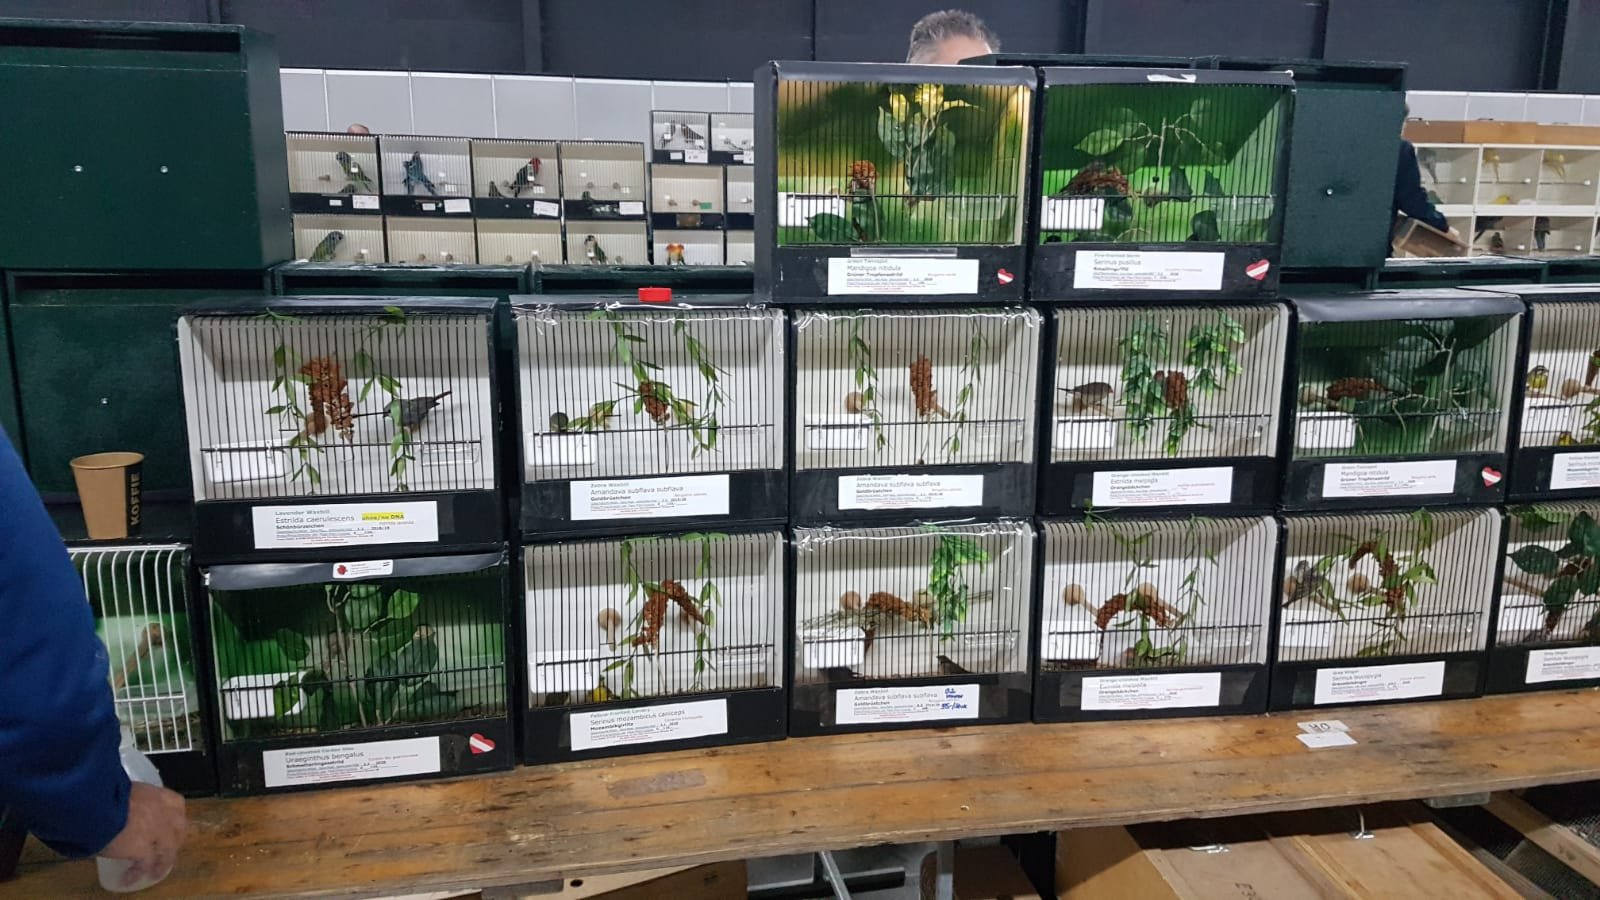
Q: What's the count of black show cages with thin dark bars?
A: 14